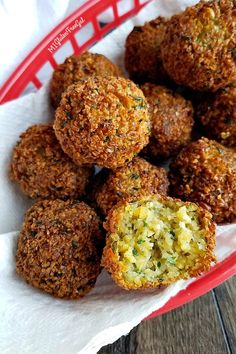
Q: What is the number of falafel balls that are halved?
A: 1